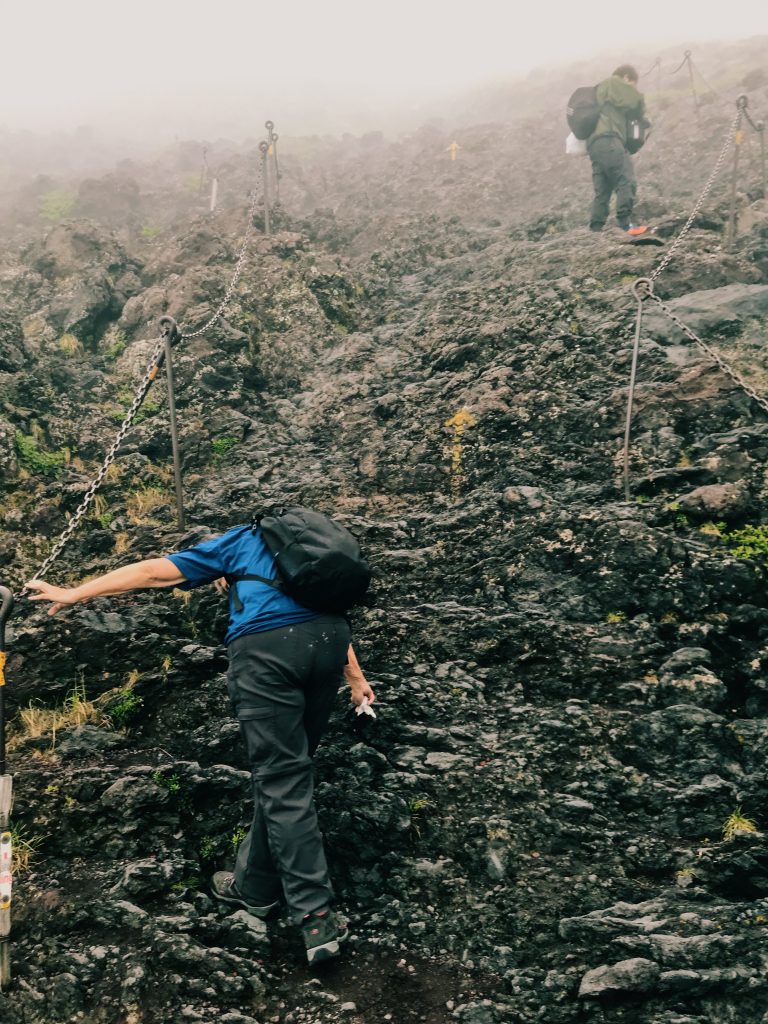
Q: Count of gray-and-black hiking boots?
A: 2